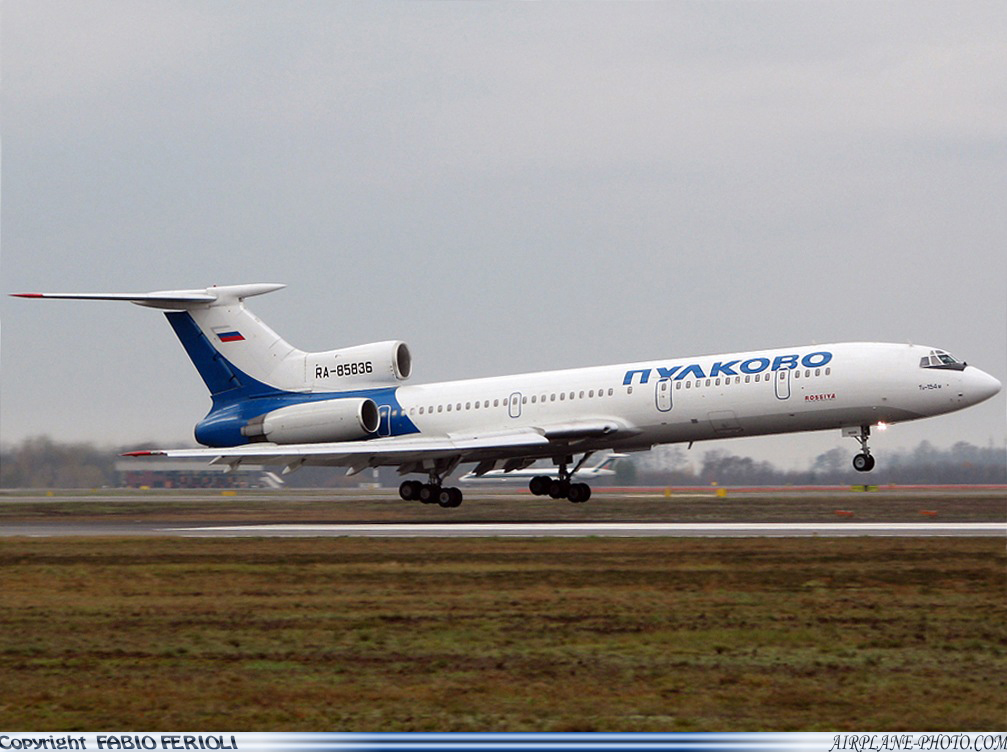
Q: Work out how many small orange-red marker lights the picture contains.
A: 2